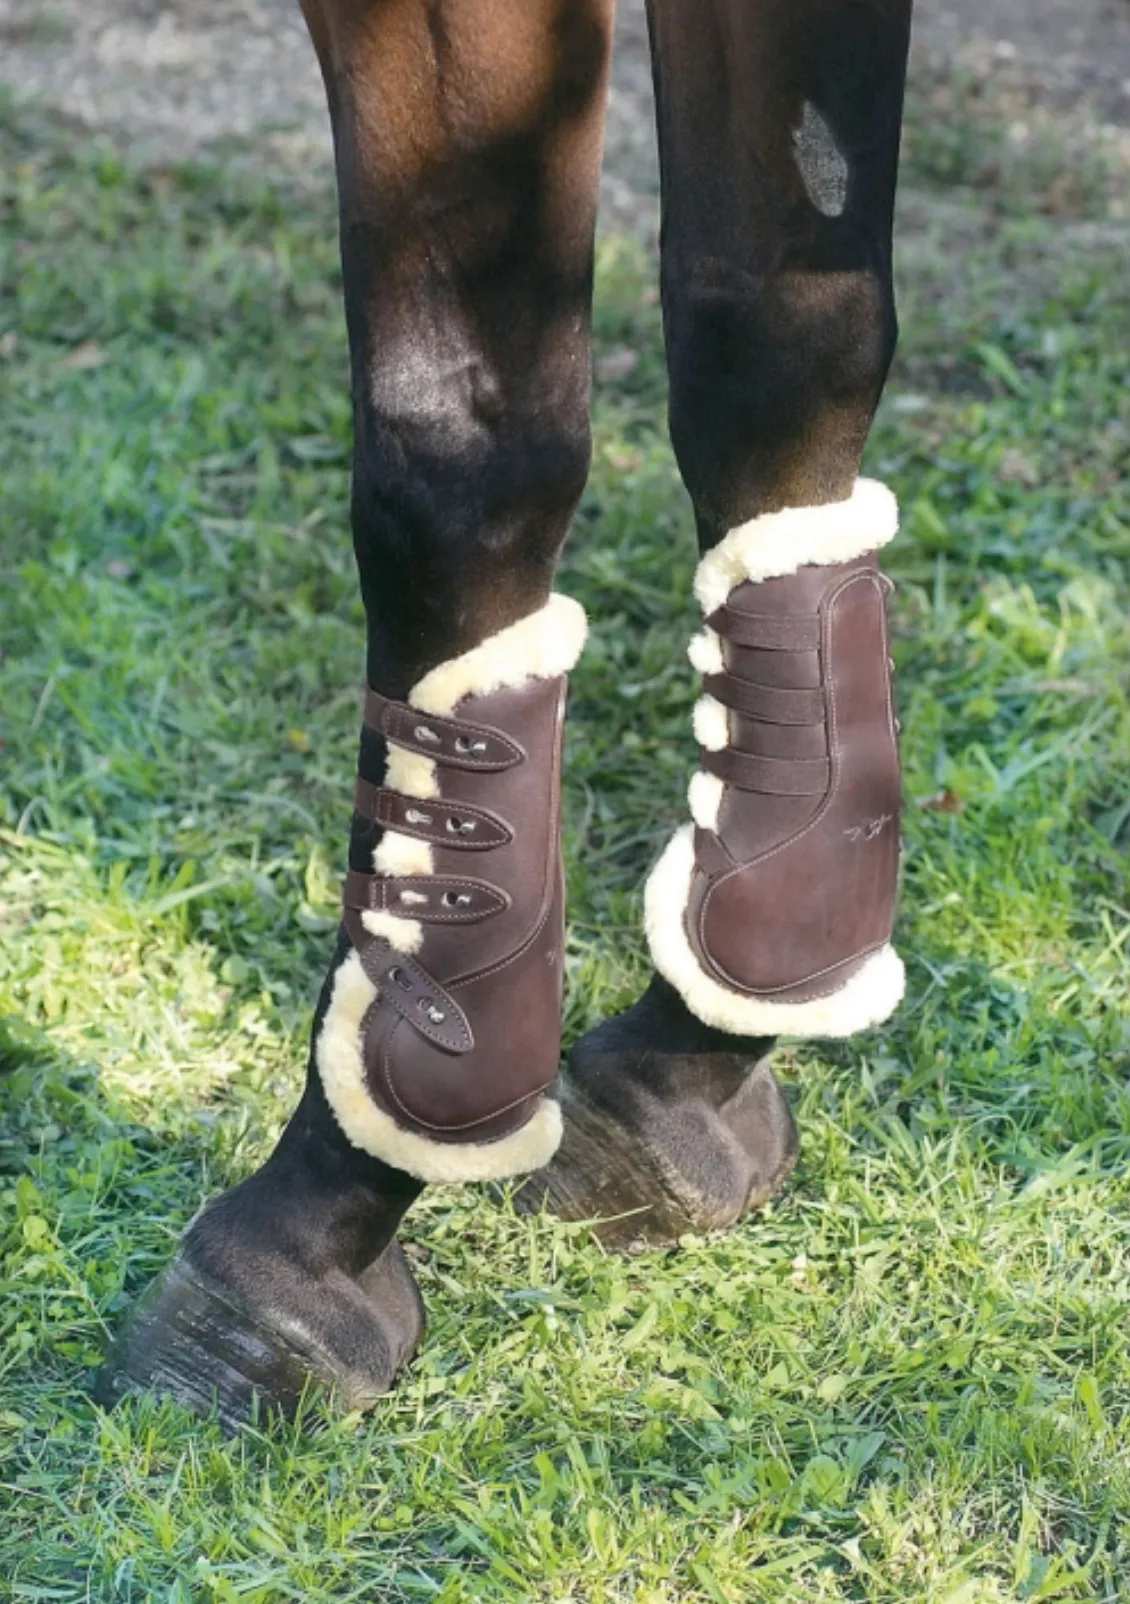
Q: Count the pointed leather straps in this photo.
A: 4